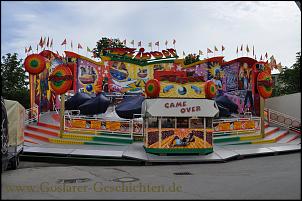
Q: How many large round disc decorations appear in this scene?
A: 5